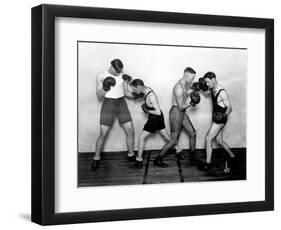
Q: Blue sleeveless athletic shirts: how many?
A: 0